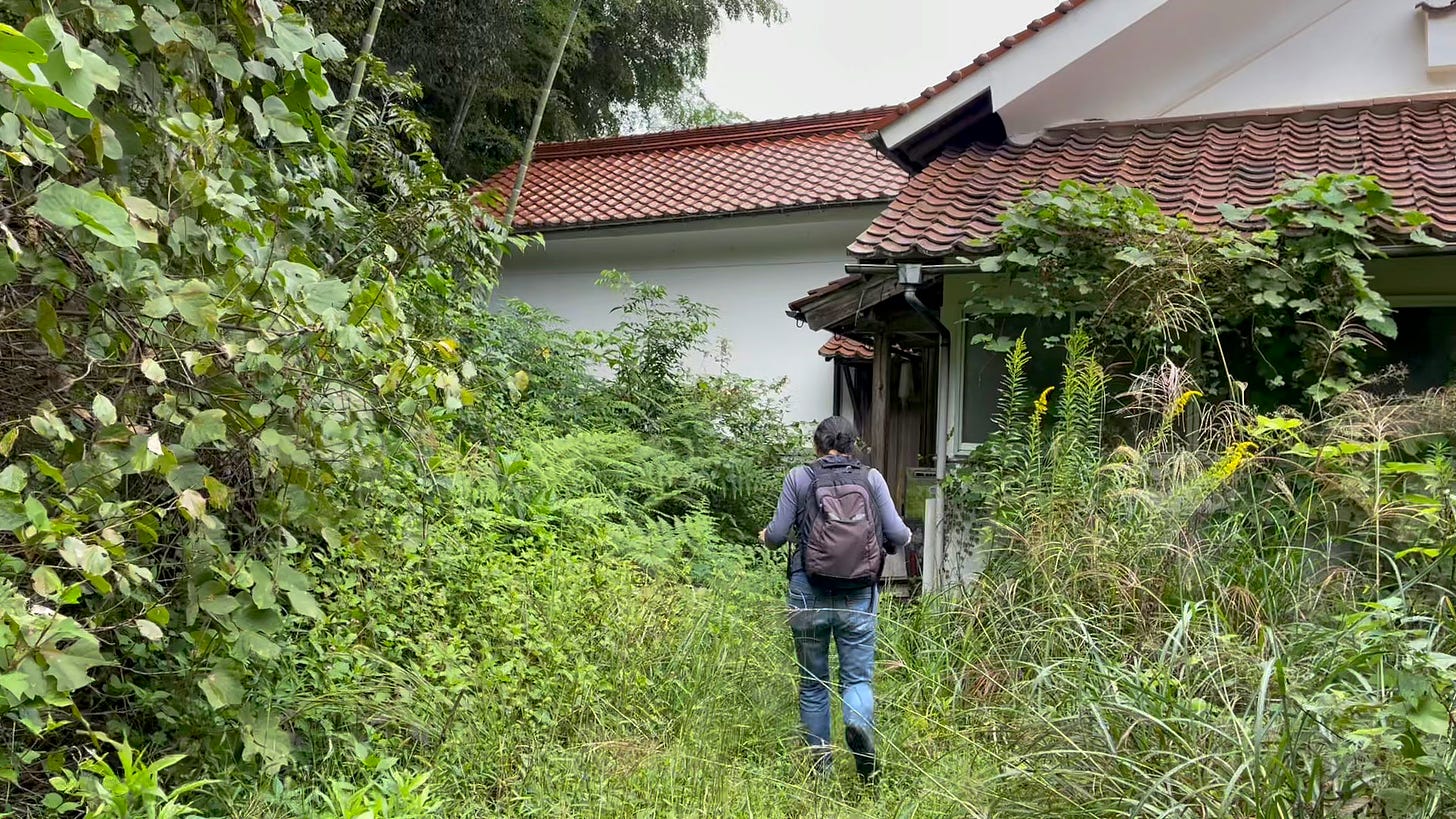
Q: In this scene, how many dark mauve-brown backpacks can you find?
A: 1